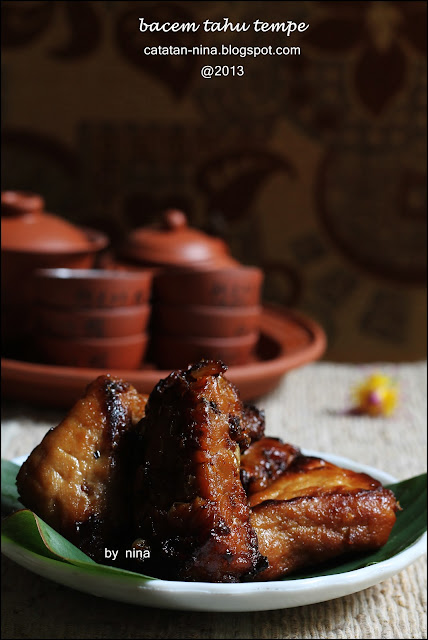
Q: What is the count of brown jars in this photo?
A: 2